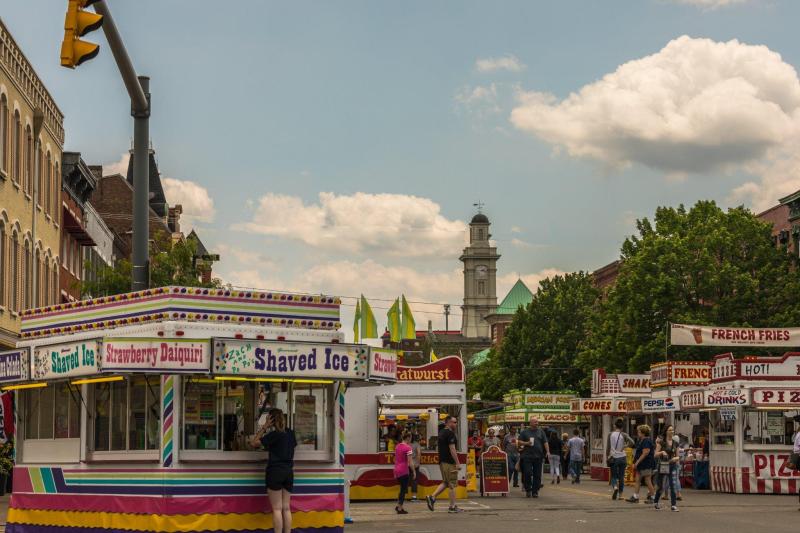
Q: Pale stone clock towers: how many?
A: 1